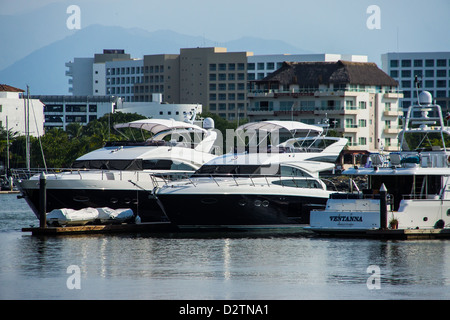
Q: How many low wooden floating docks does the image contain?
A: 2